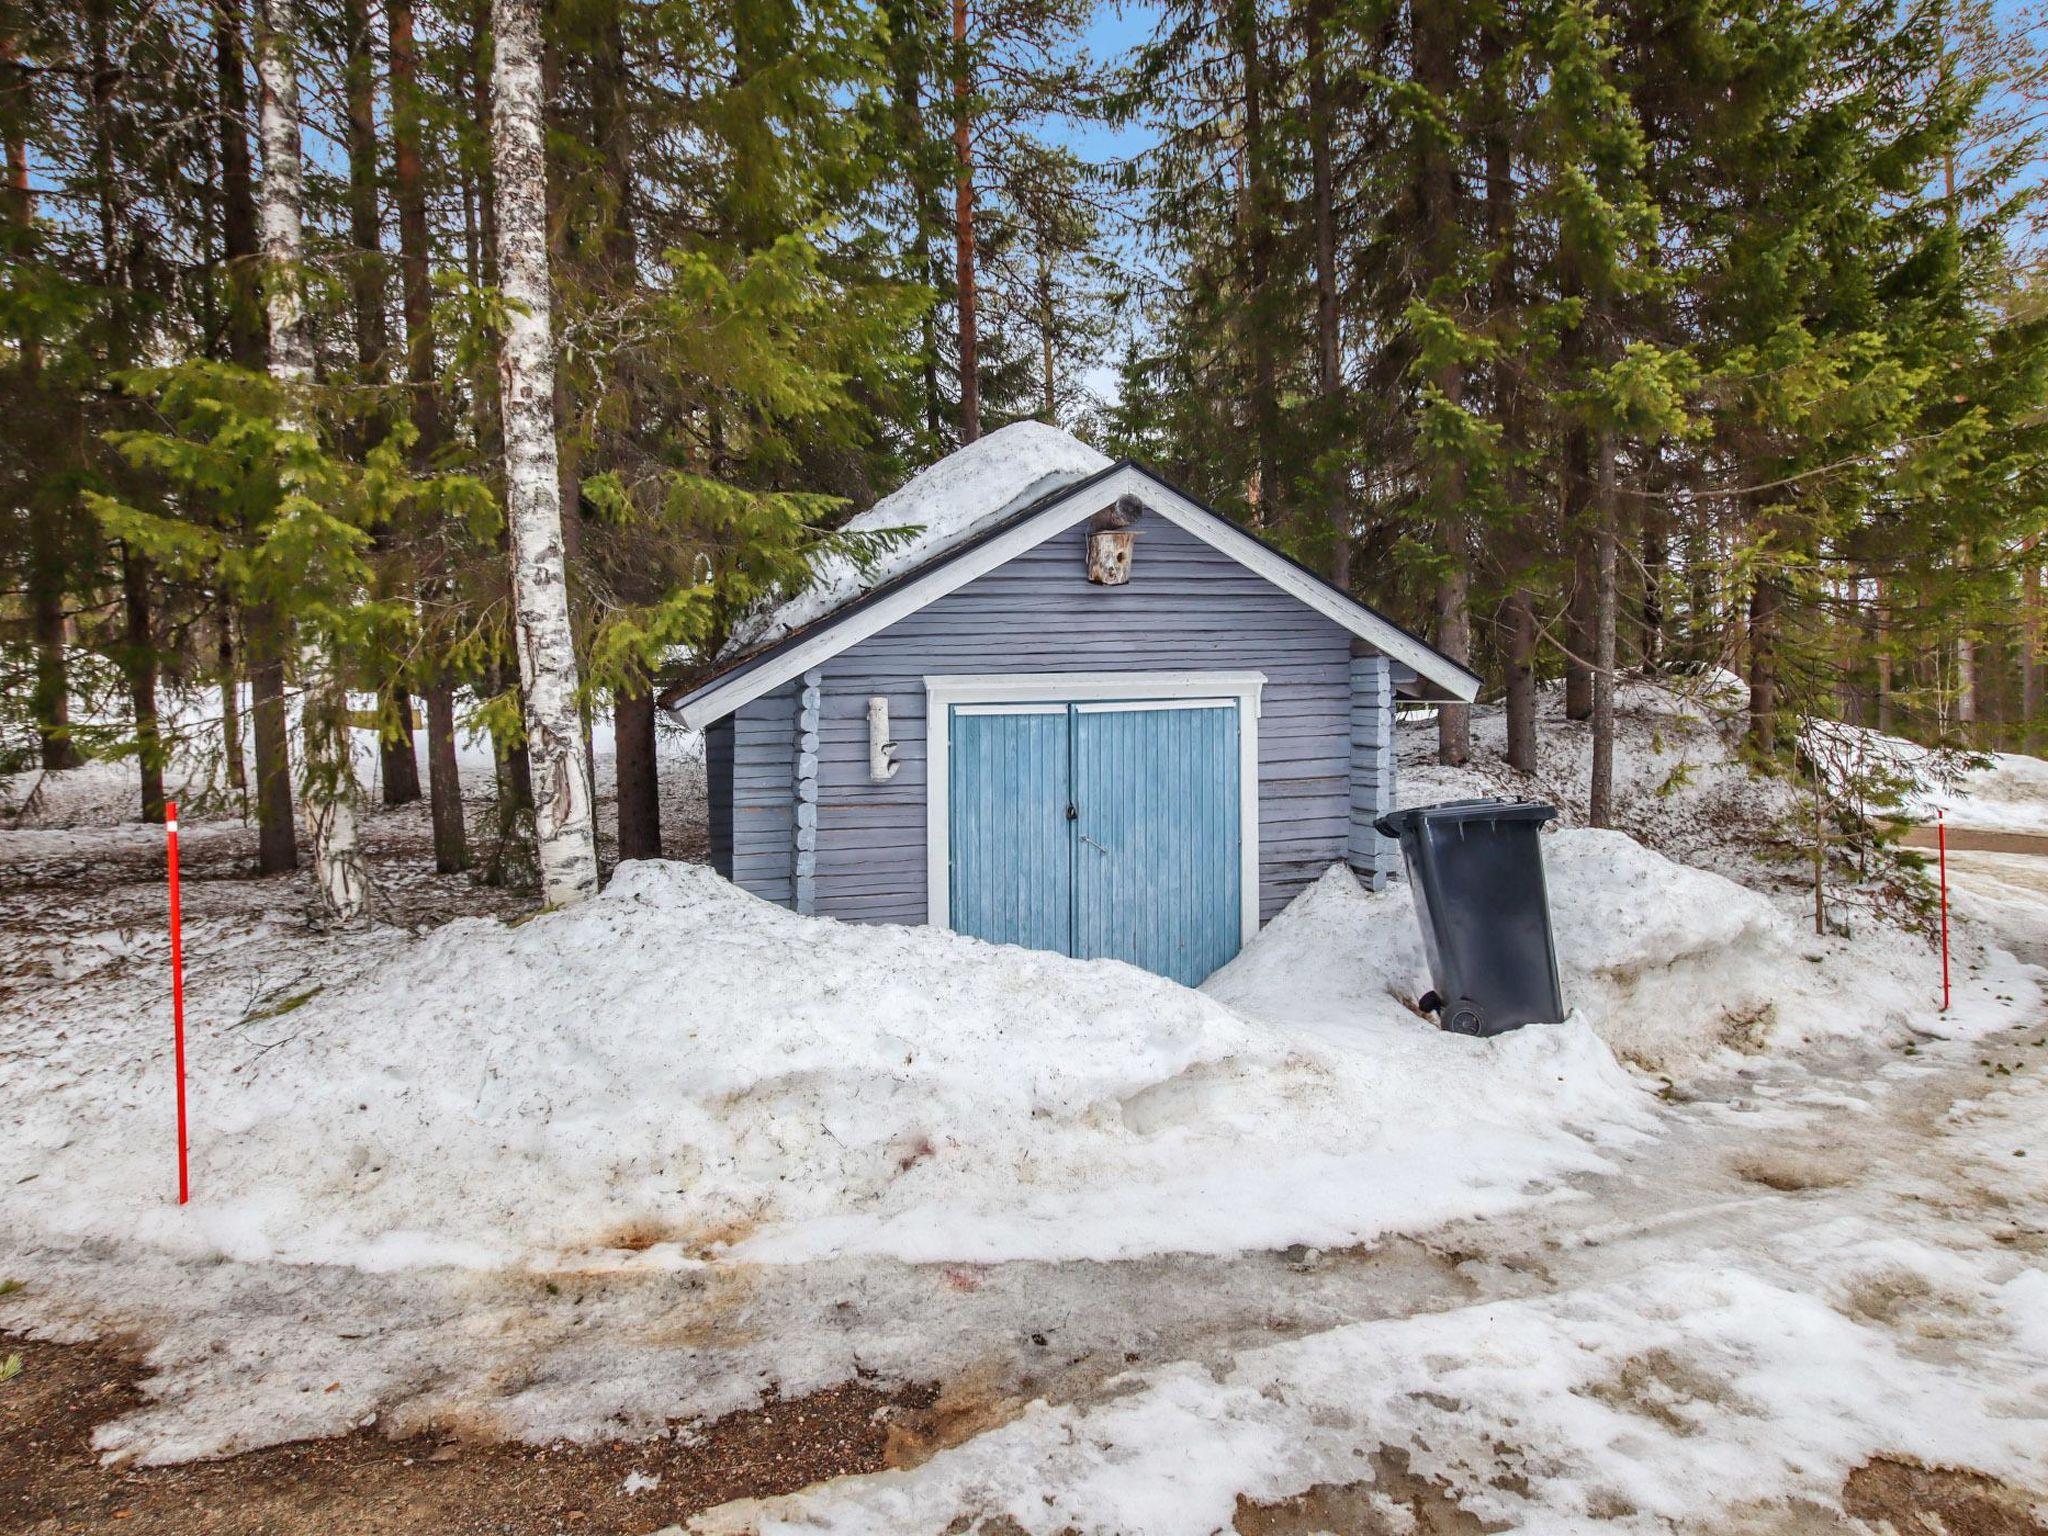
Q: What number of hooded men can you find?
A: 0